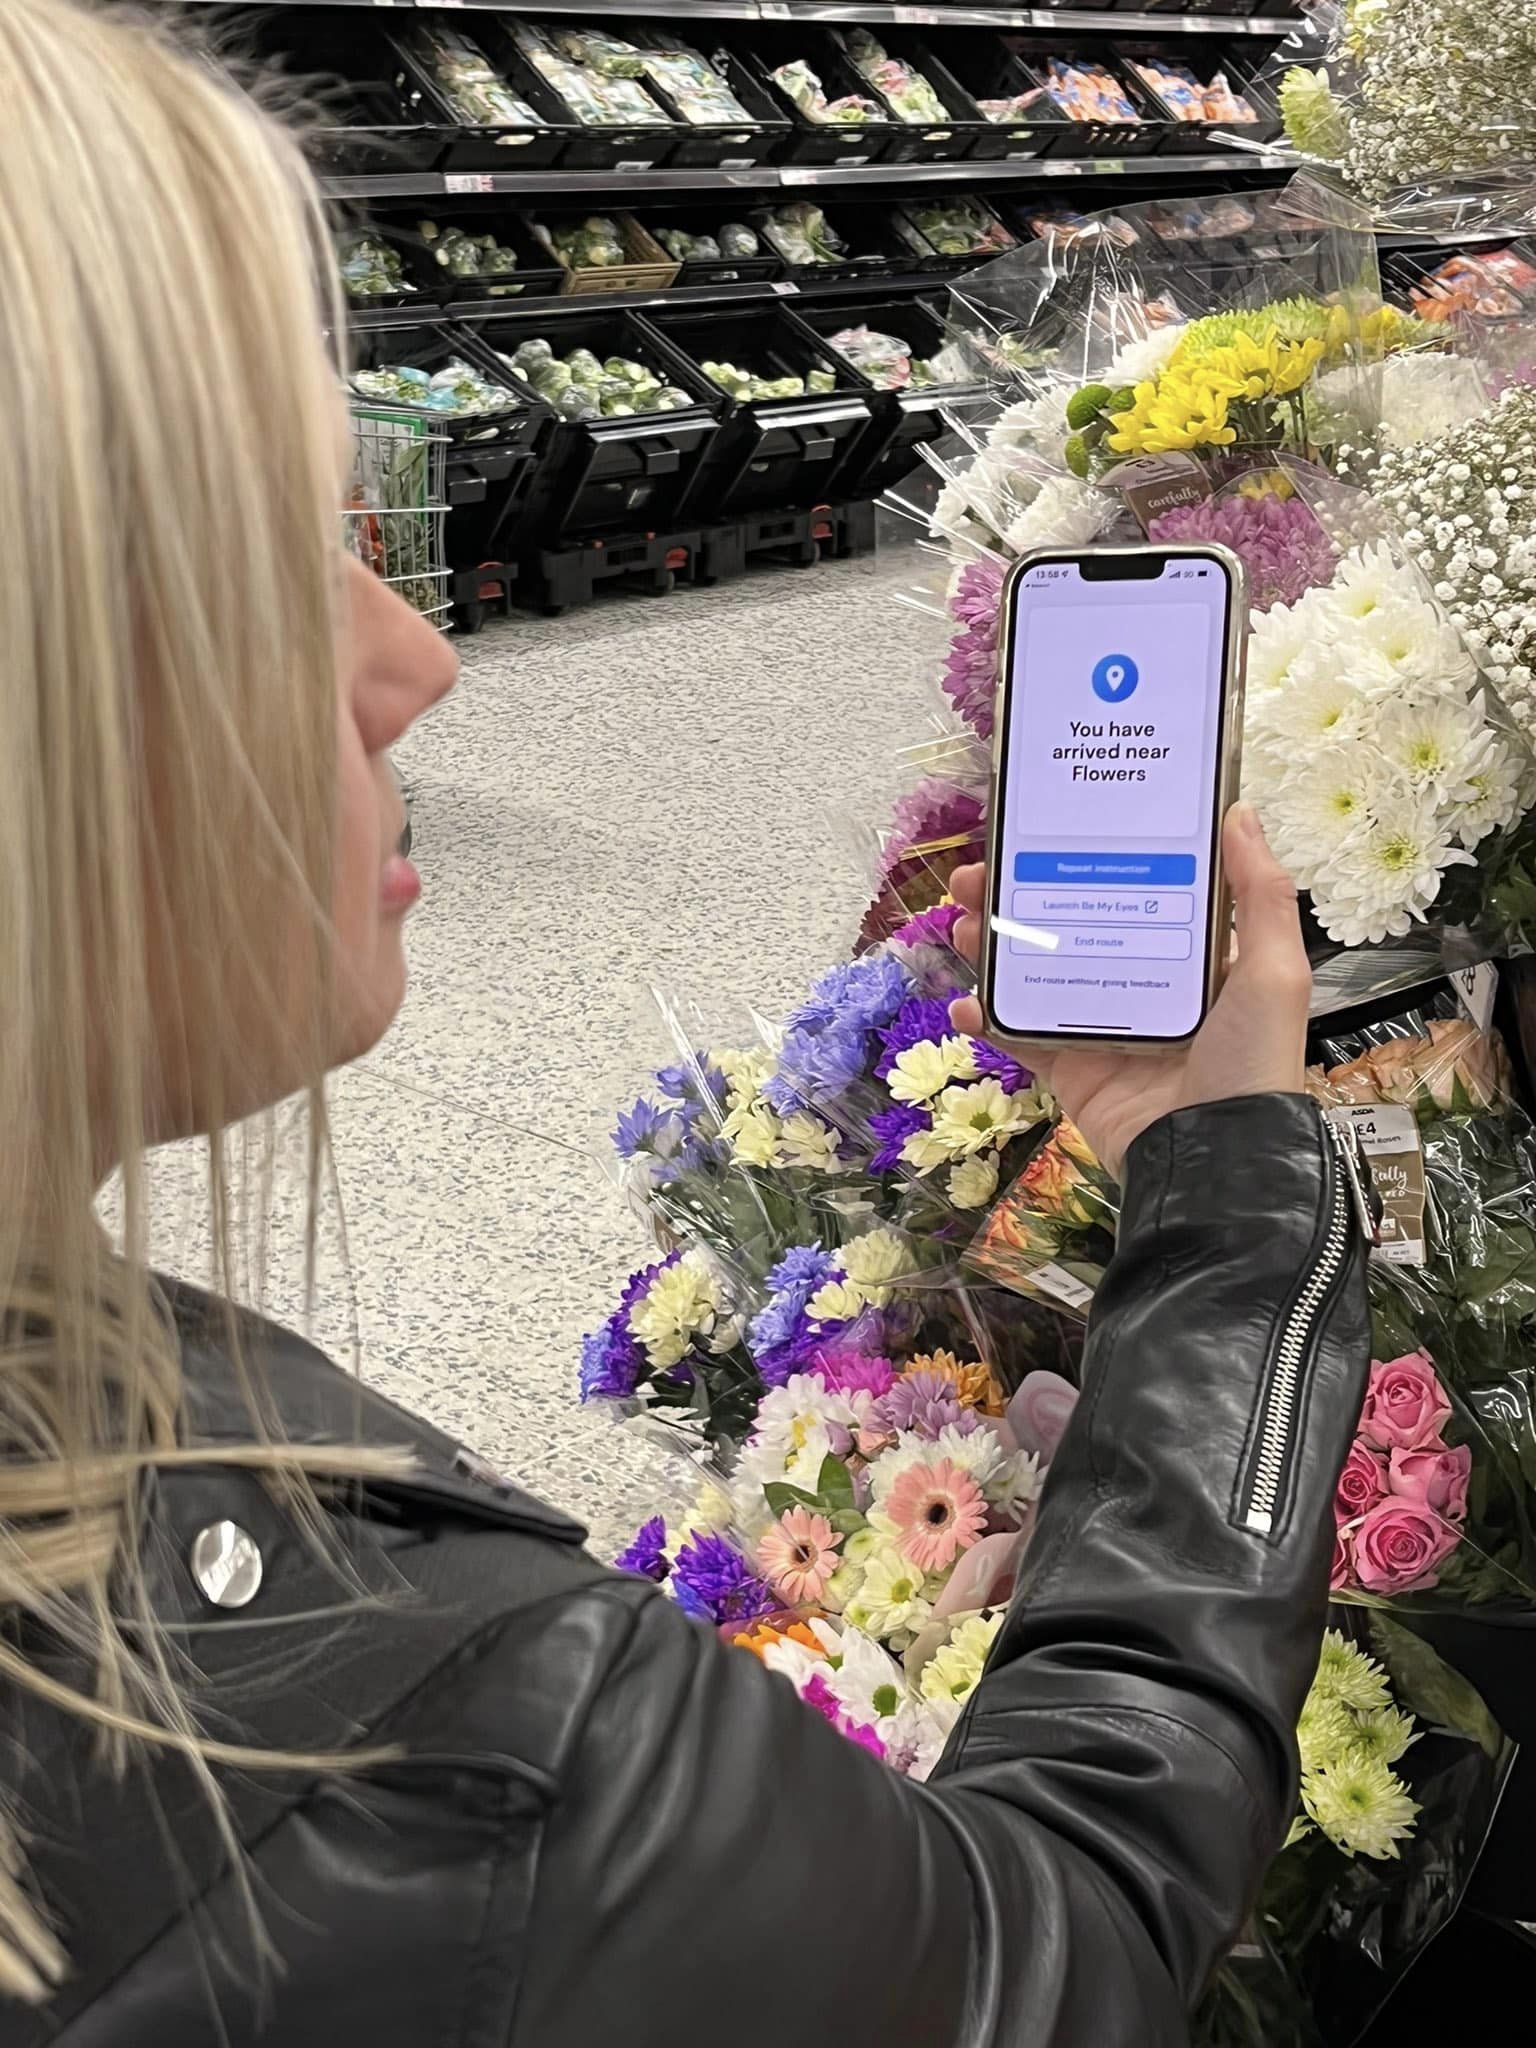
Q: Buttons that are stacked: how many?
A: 3